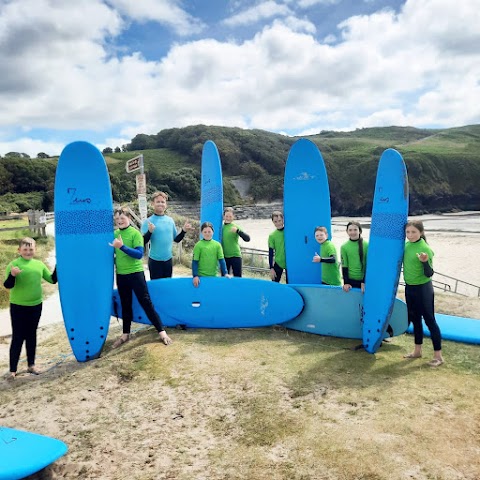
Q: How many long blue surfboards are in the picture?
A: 8